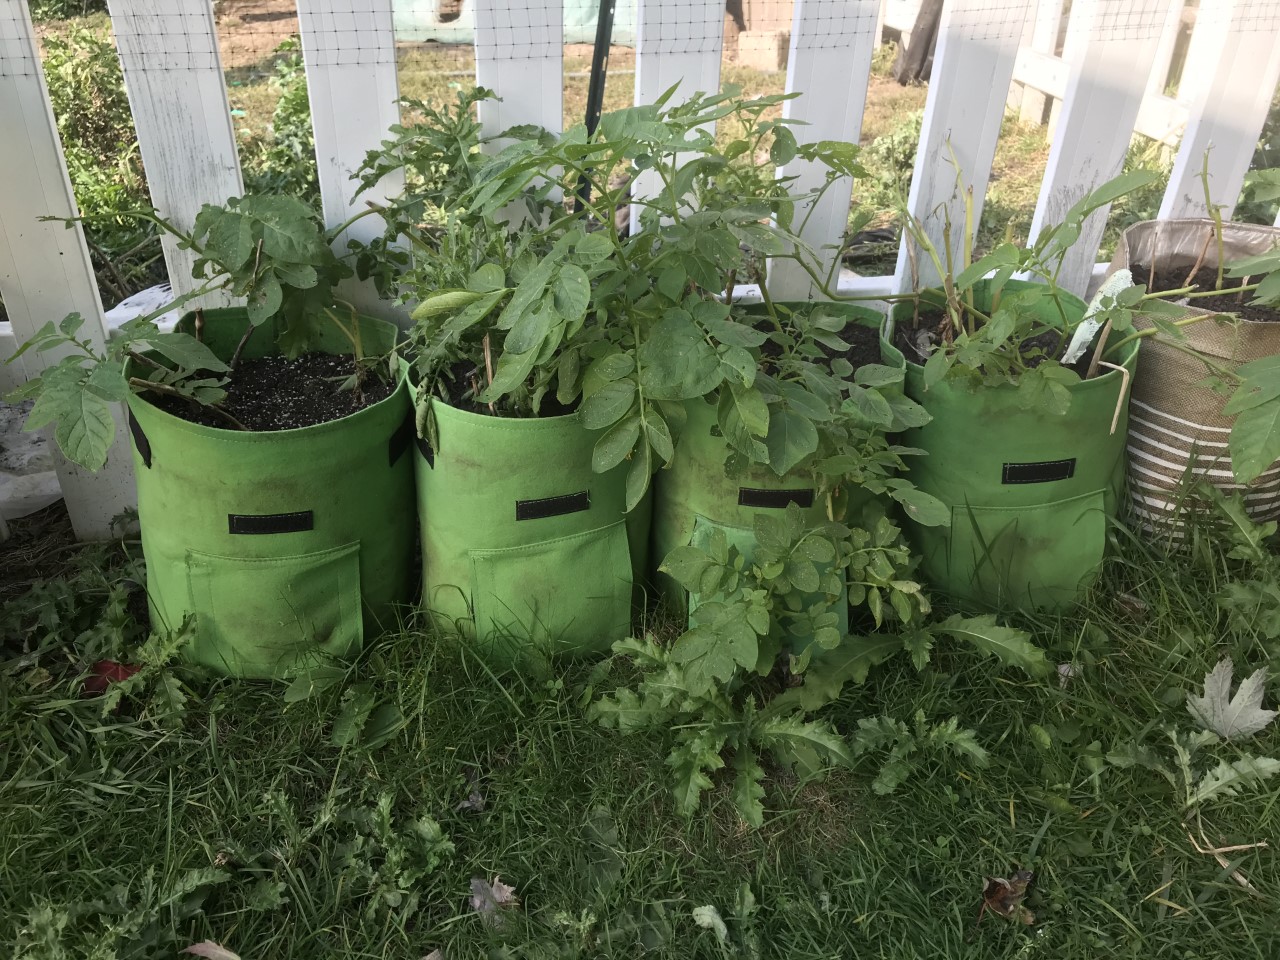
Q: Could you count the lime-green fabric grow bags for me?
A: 4